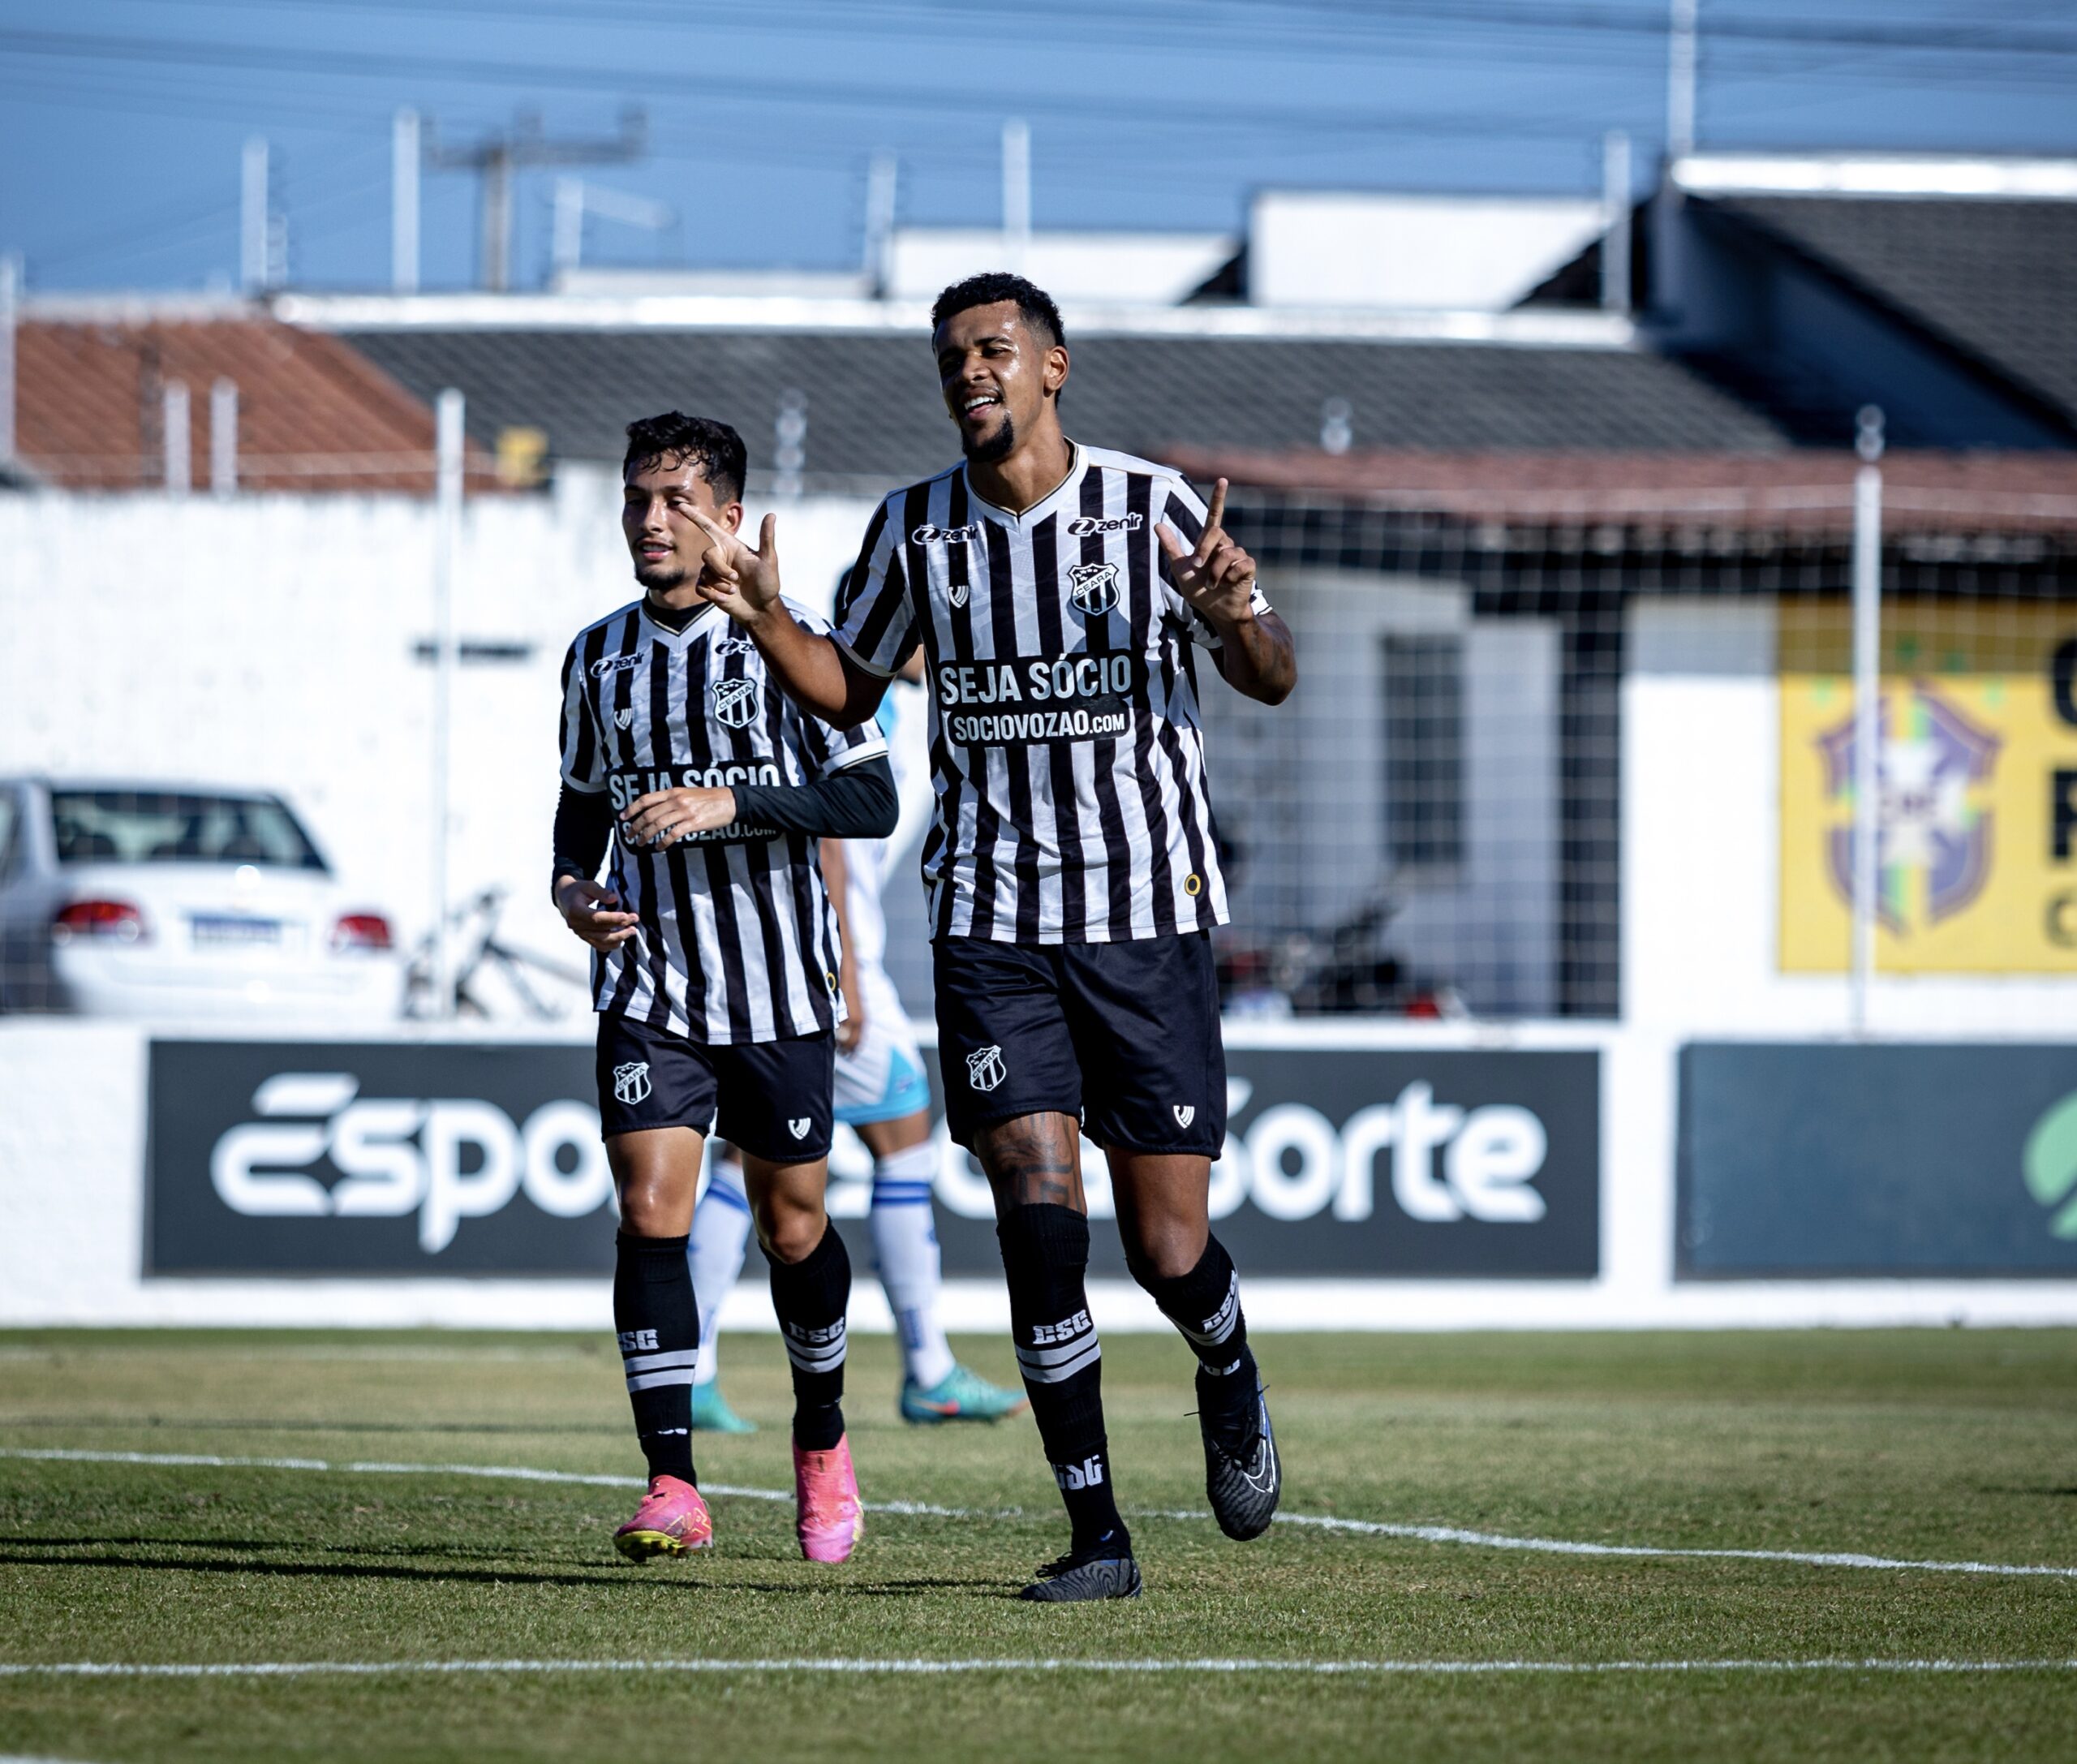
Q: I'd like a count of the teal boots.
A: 2